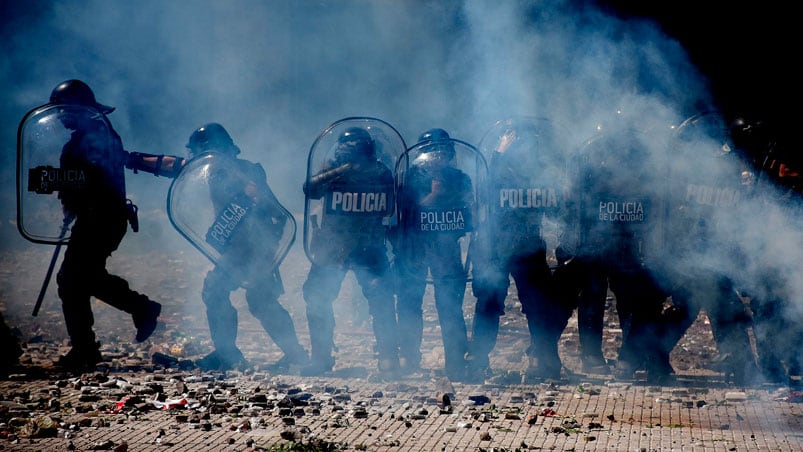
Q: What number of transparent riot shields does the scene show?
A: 7